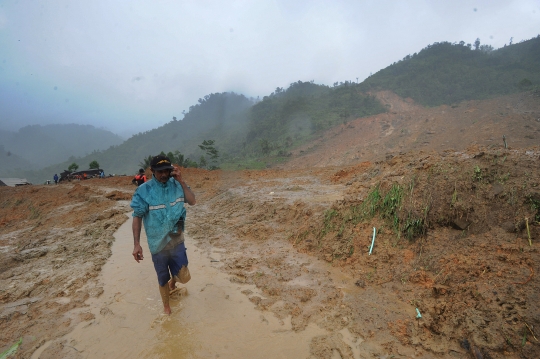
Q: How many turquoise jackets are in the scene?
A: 1